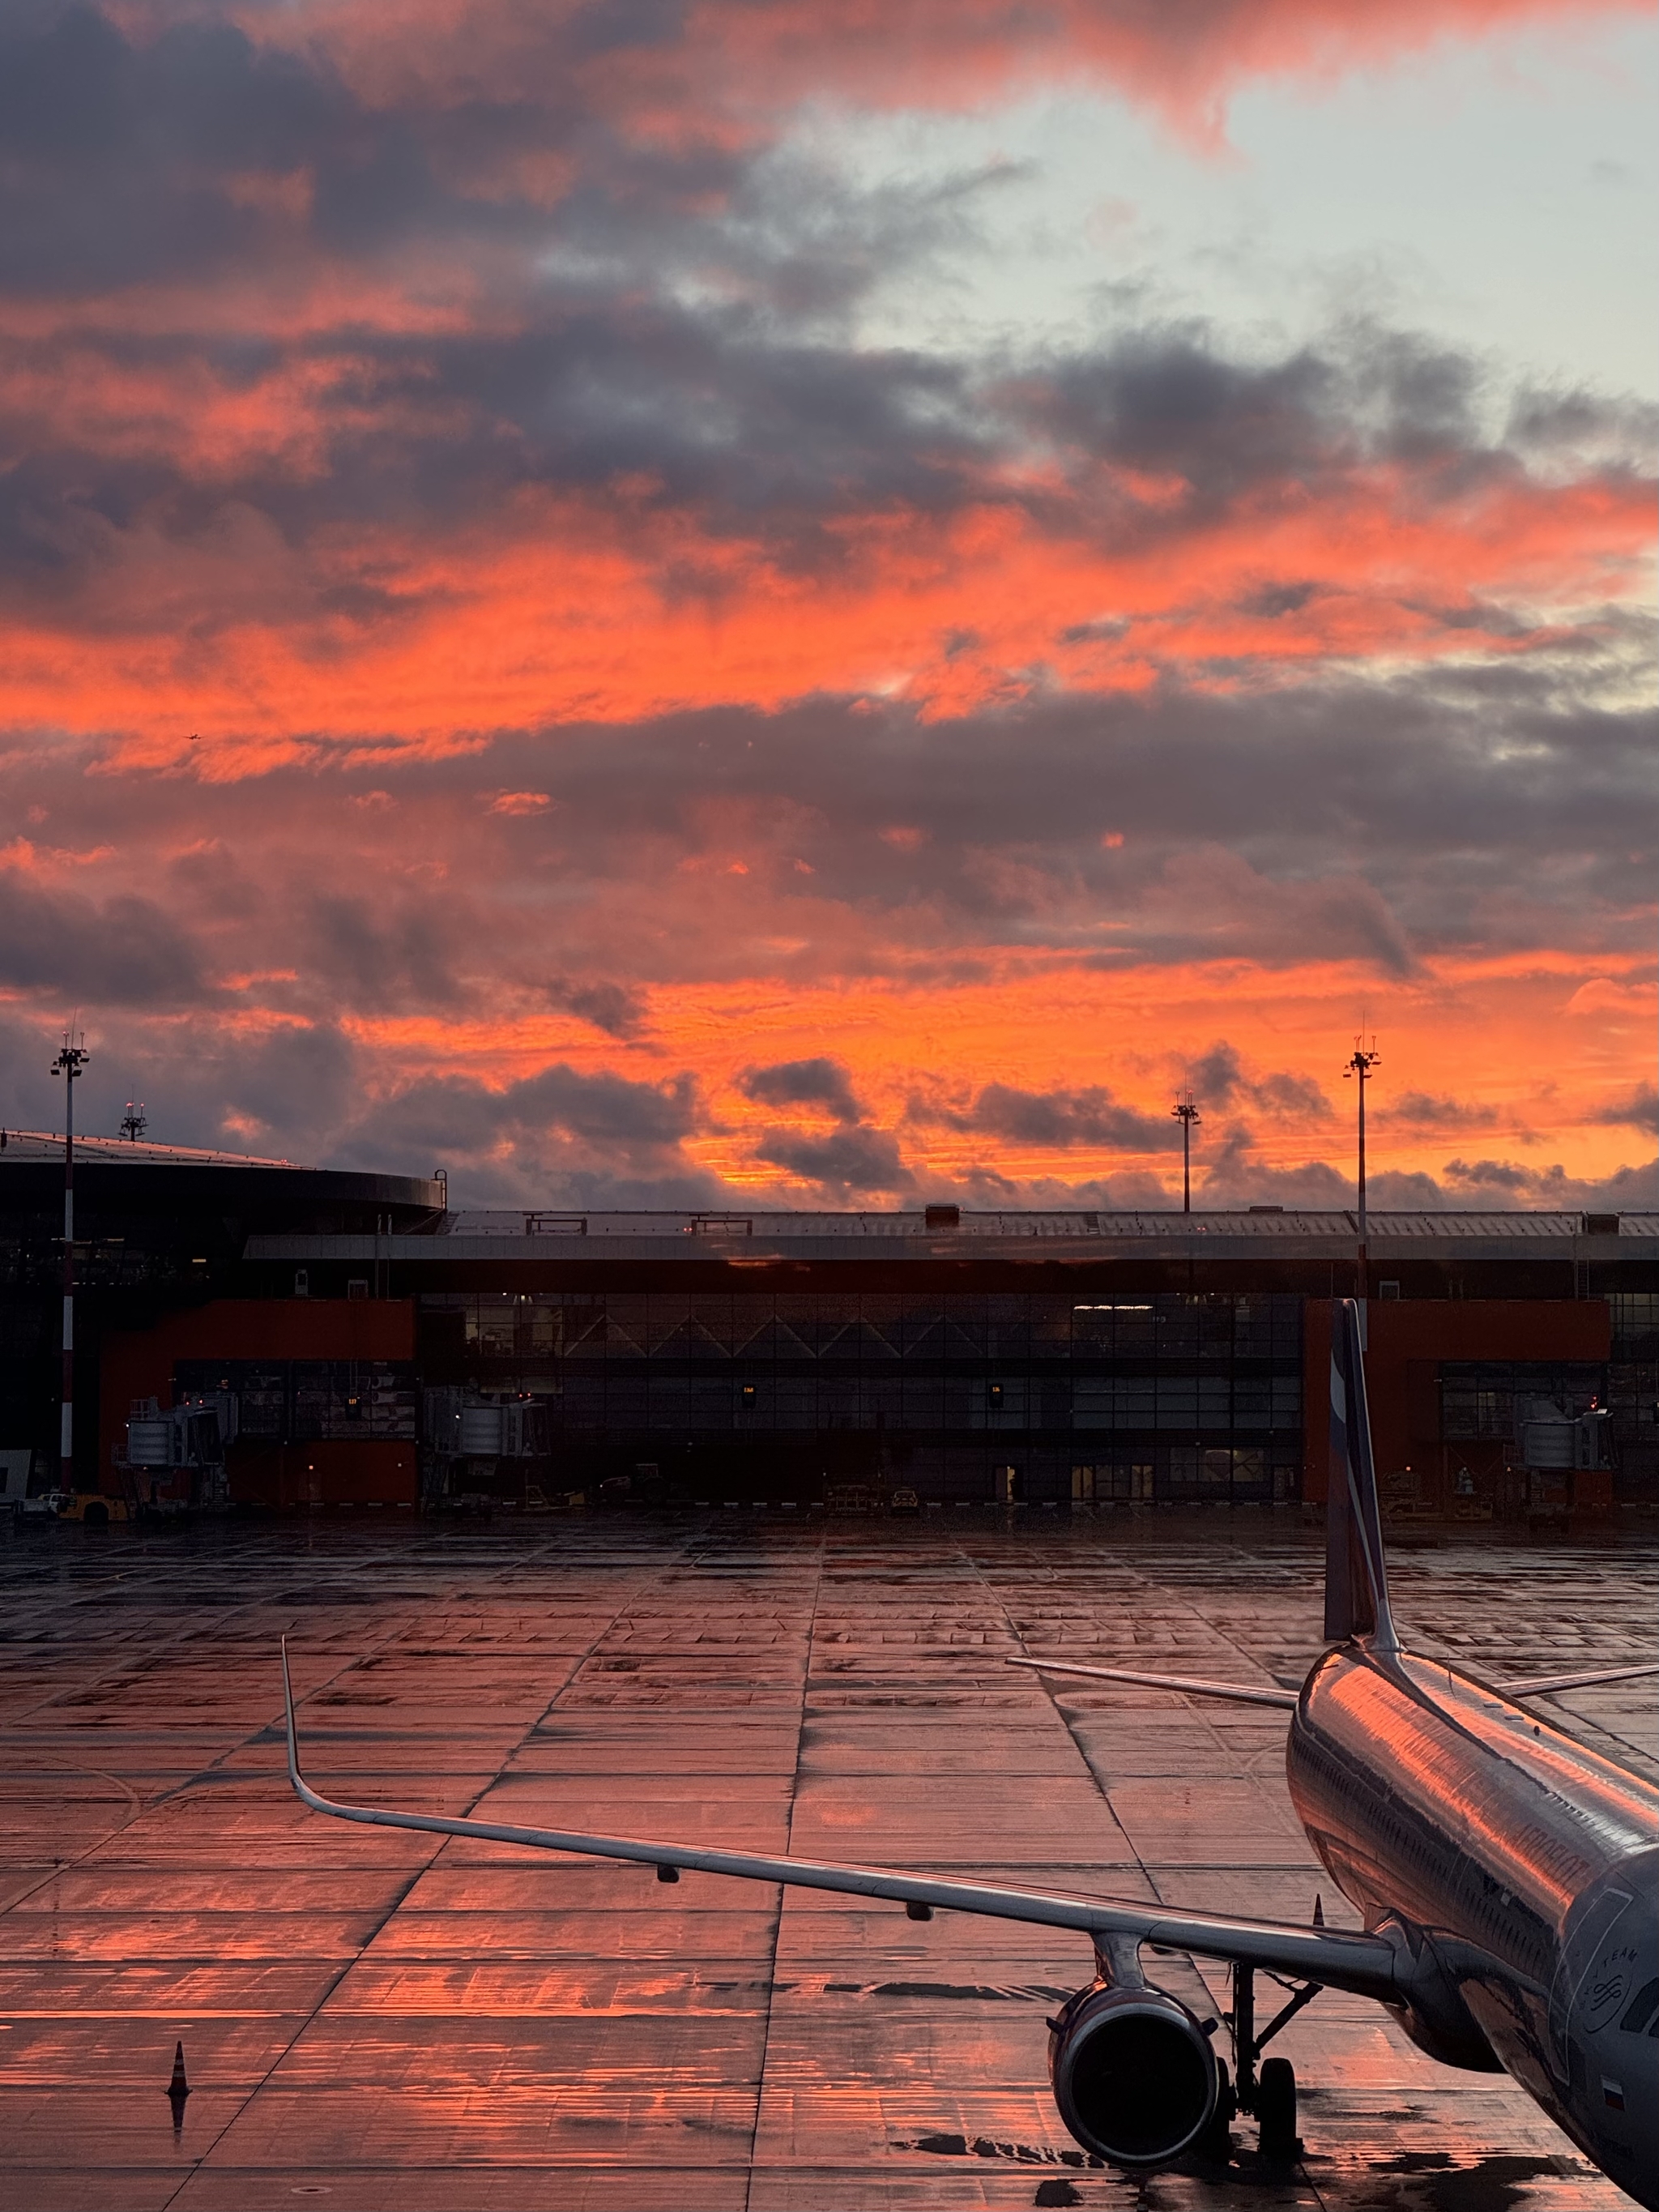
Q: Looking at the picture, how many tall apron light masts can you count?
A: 4